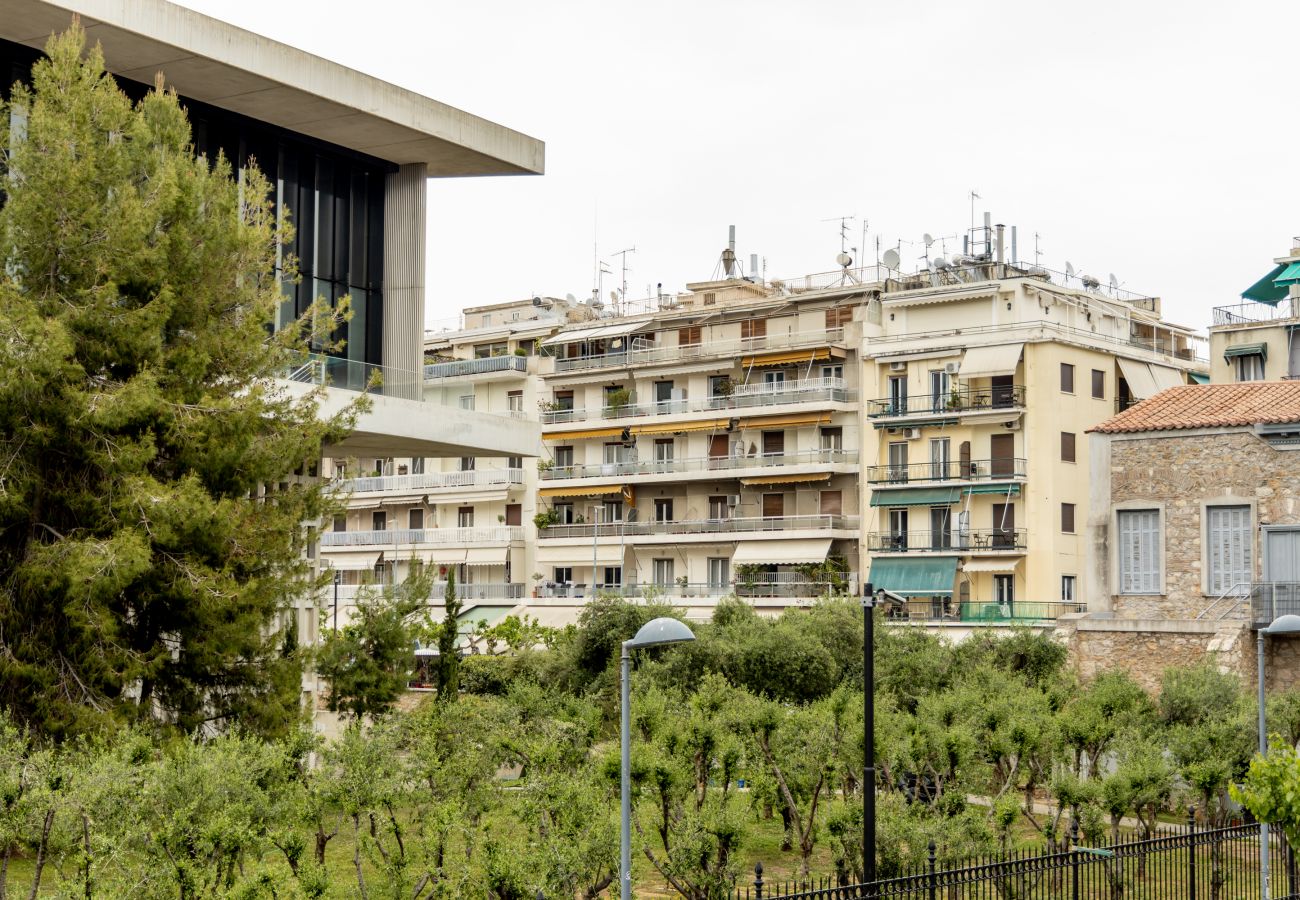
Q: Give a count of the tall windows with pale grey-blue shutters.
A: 2